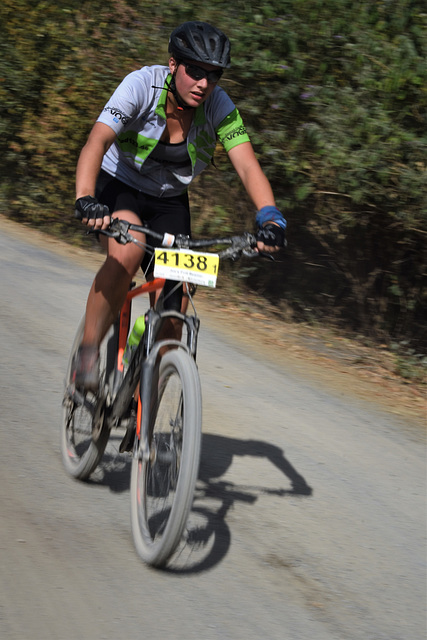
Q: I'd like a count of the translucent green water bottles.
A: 1